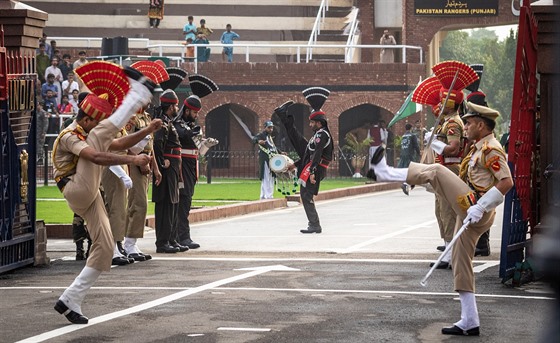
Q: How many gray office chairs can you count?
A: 0